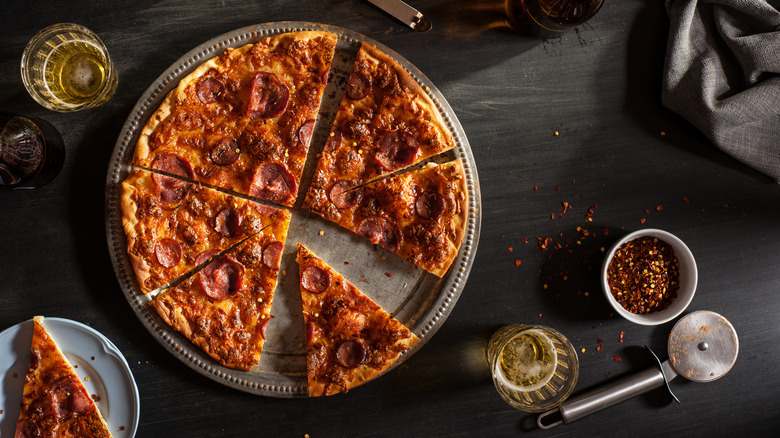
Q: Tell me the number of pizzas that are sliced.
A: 1